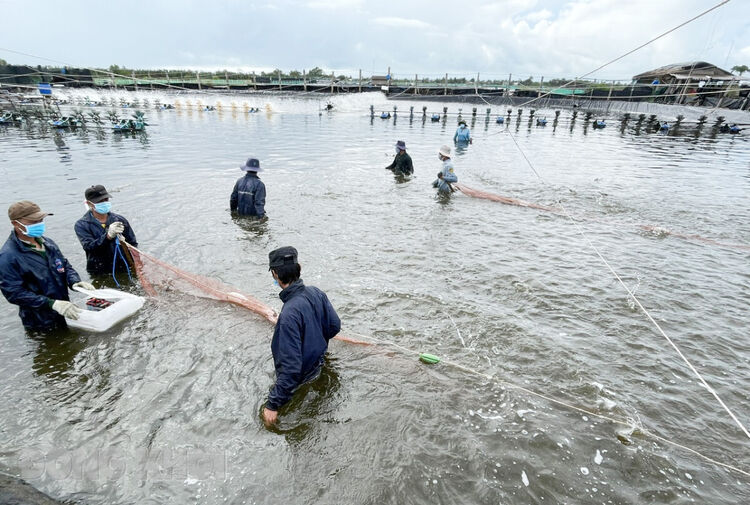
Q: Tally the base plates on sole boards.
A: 0